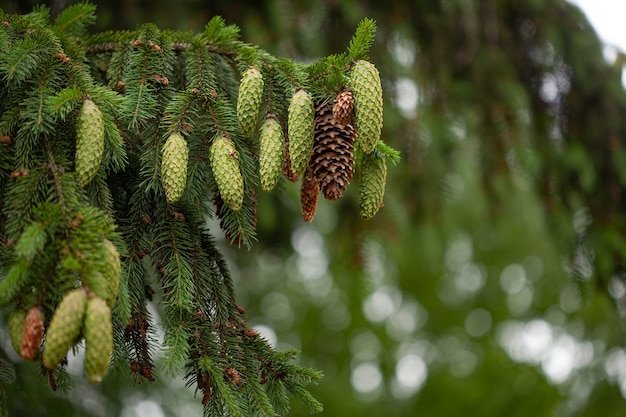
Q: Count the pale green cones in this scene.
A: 12